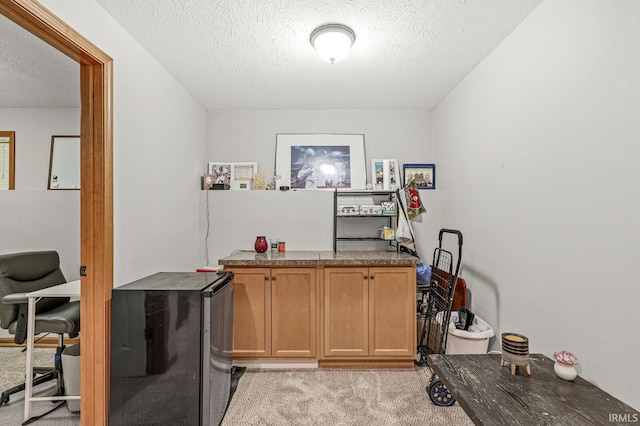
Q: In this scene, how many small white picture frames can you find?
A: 2